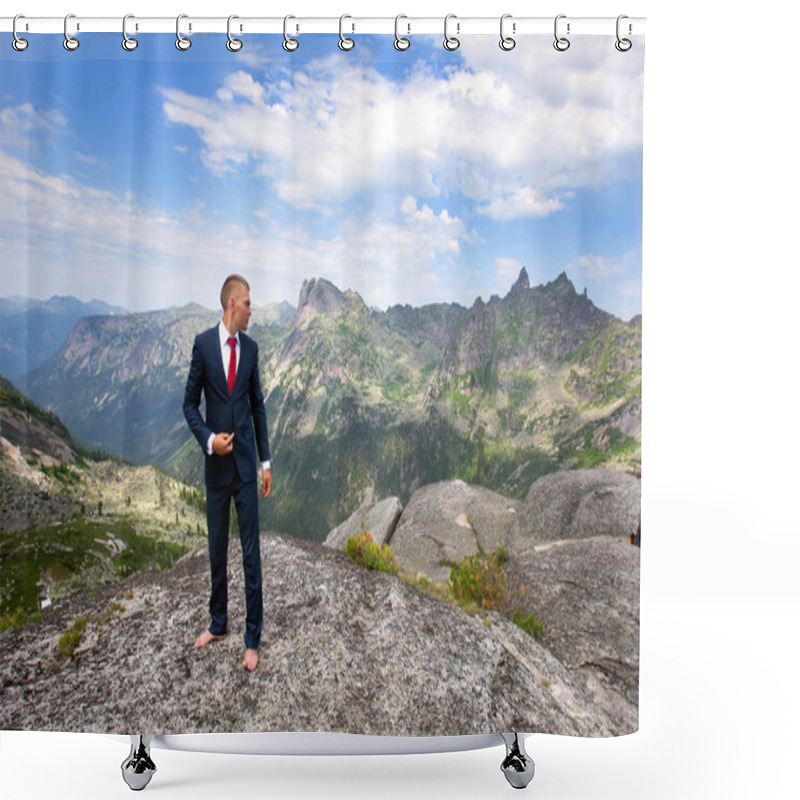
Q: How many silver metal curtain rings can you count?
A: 12